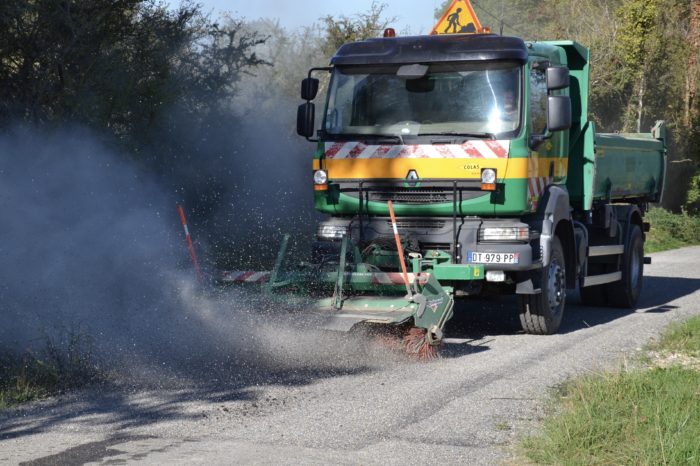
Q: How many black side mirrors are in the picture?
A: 4